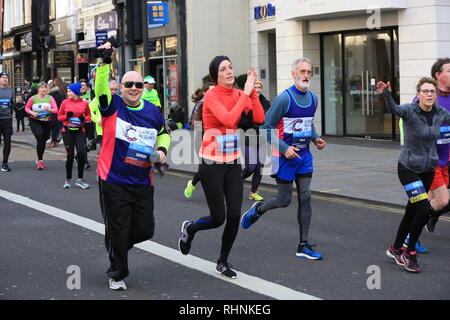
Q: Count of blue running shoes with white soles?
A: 2